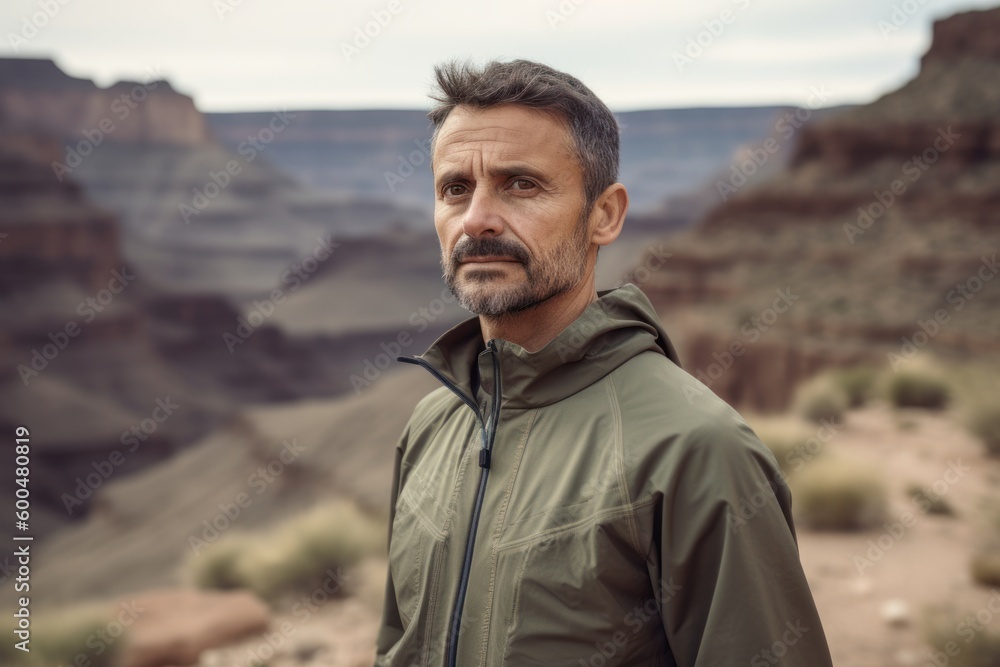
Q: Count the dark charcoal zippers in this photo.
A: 1